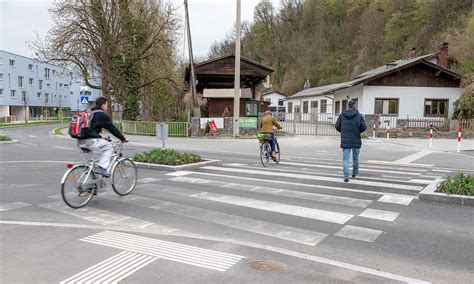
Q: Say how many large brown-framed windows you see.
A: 2